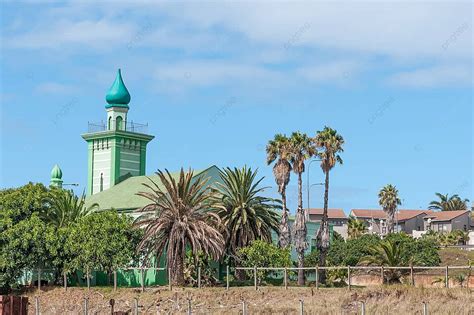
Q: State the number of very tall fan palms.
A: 3